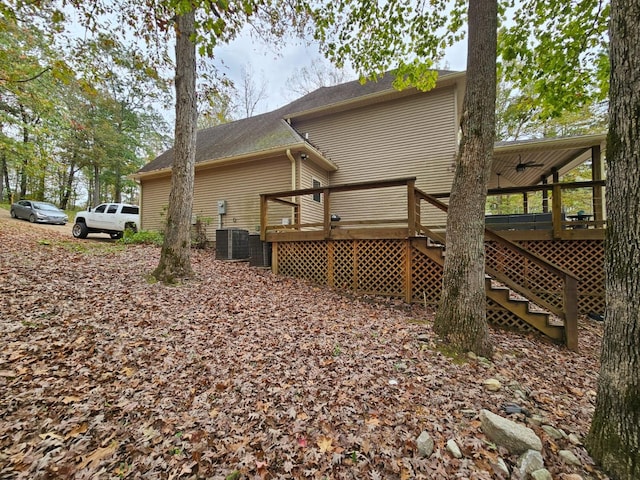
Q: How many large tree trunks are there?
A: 3